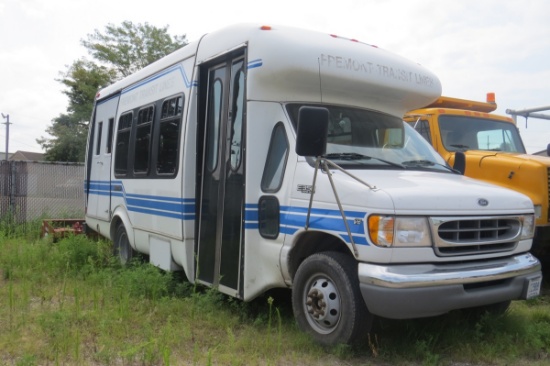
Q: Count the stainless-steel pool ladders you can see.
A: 0